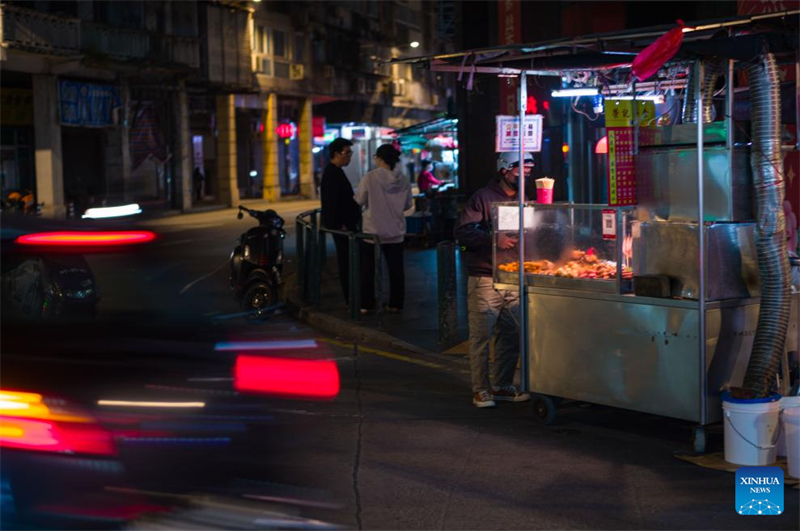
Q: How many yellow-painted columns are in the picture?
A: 3